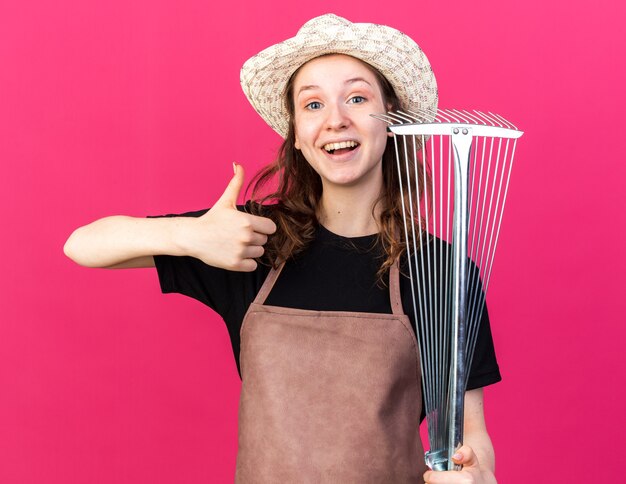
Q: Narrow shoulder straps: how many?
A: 2